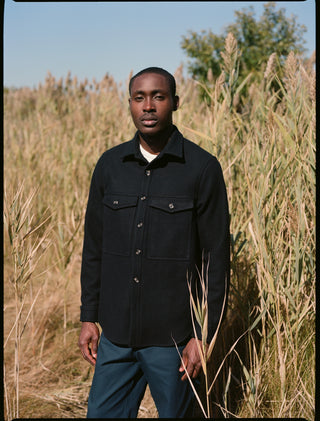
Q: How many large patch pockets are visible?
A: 2